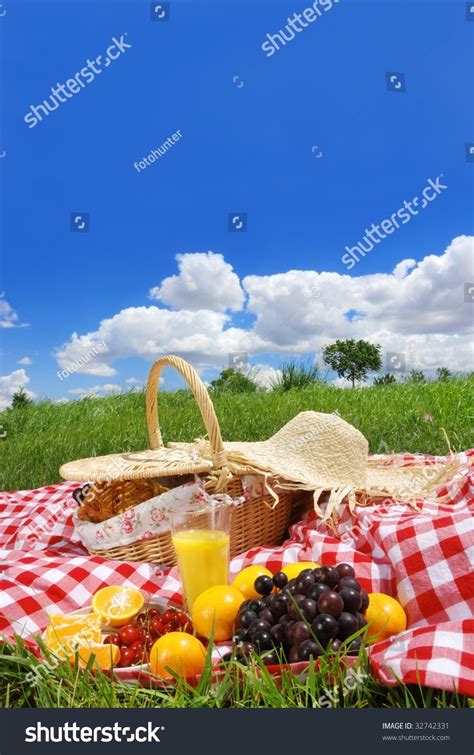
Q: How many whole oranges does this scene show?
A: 5